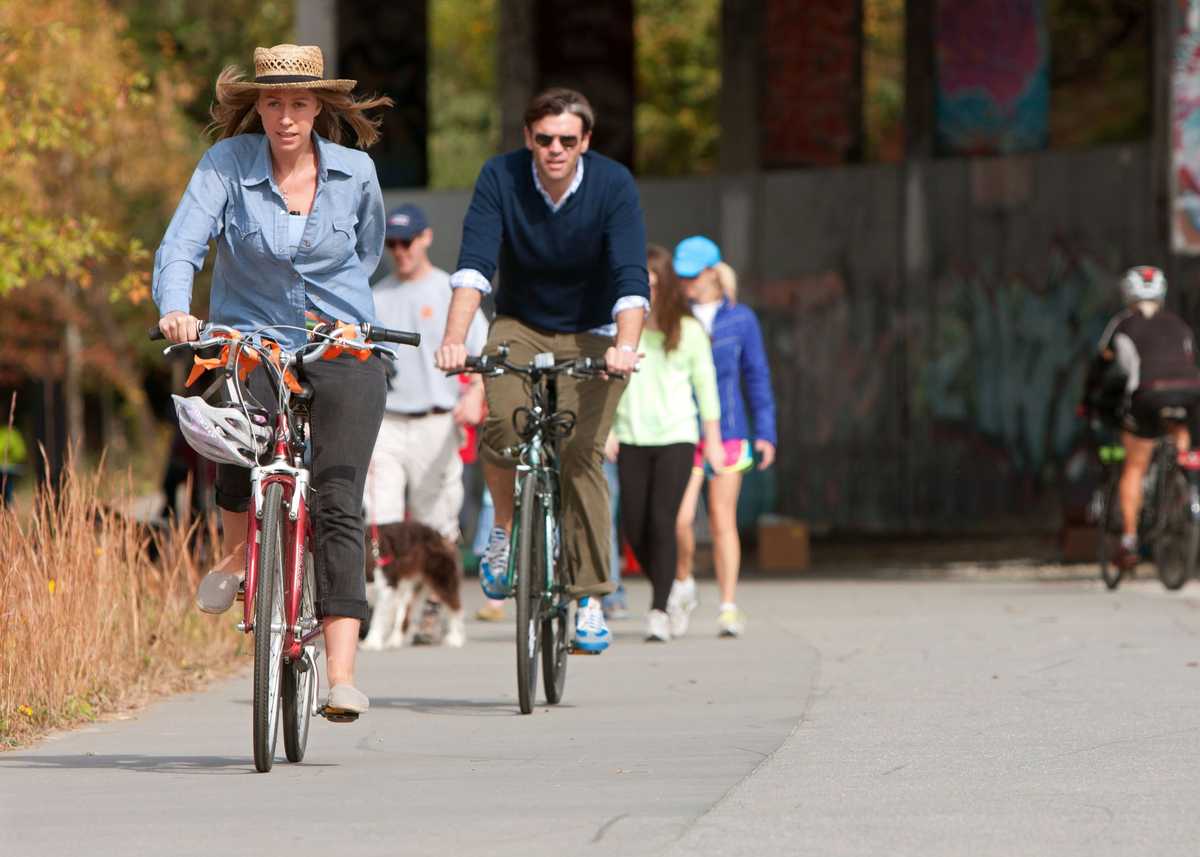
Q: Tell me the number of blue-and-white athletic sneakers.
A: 2